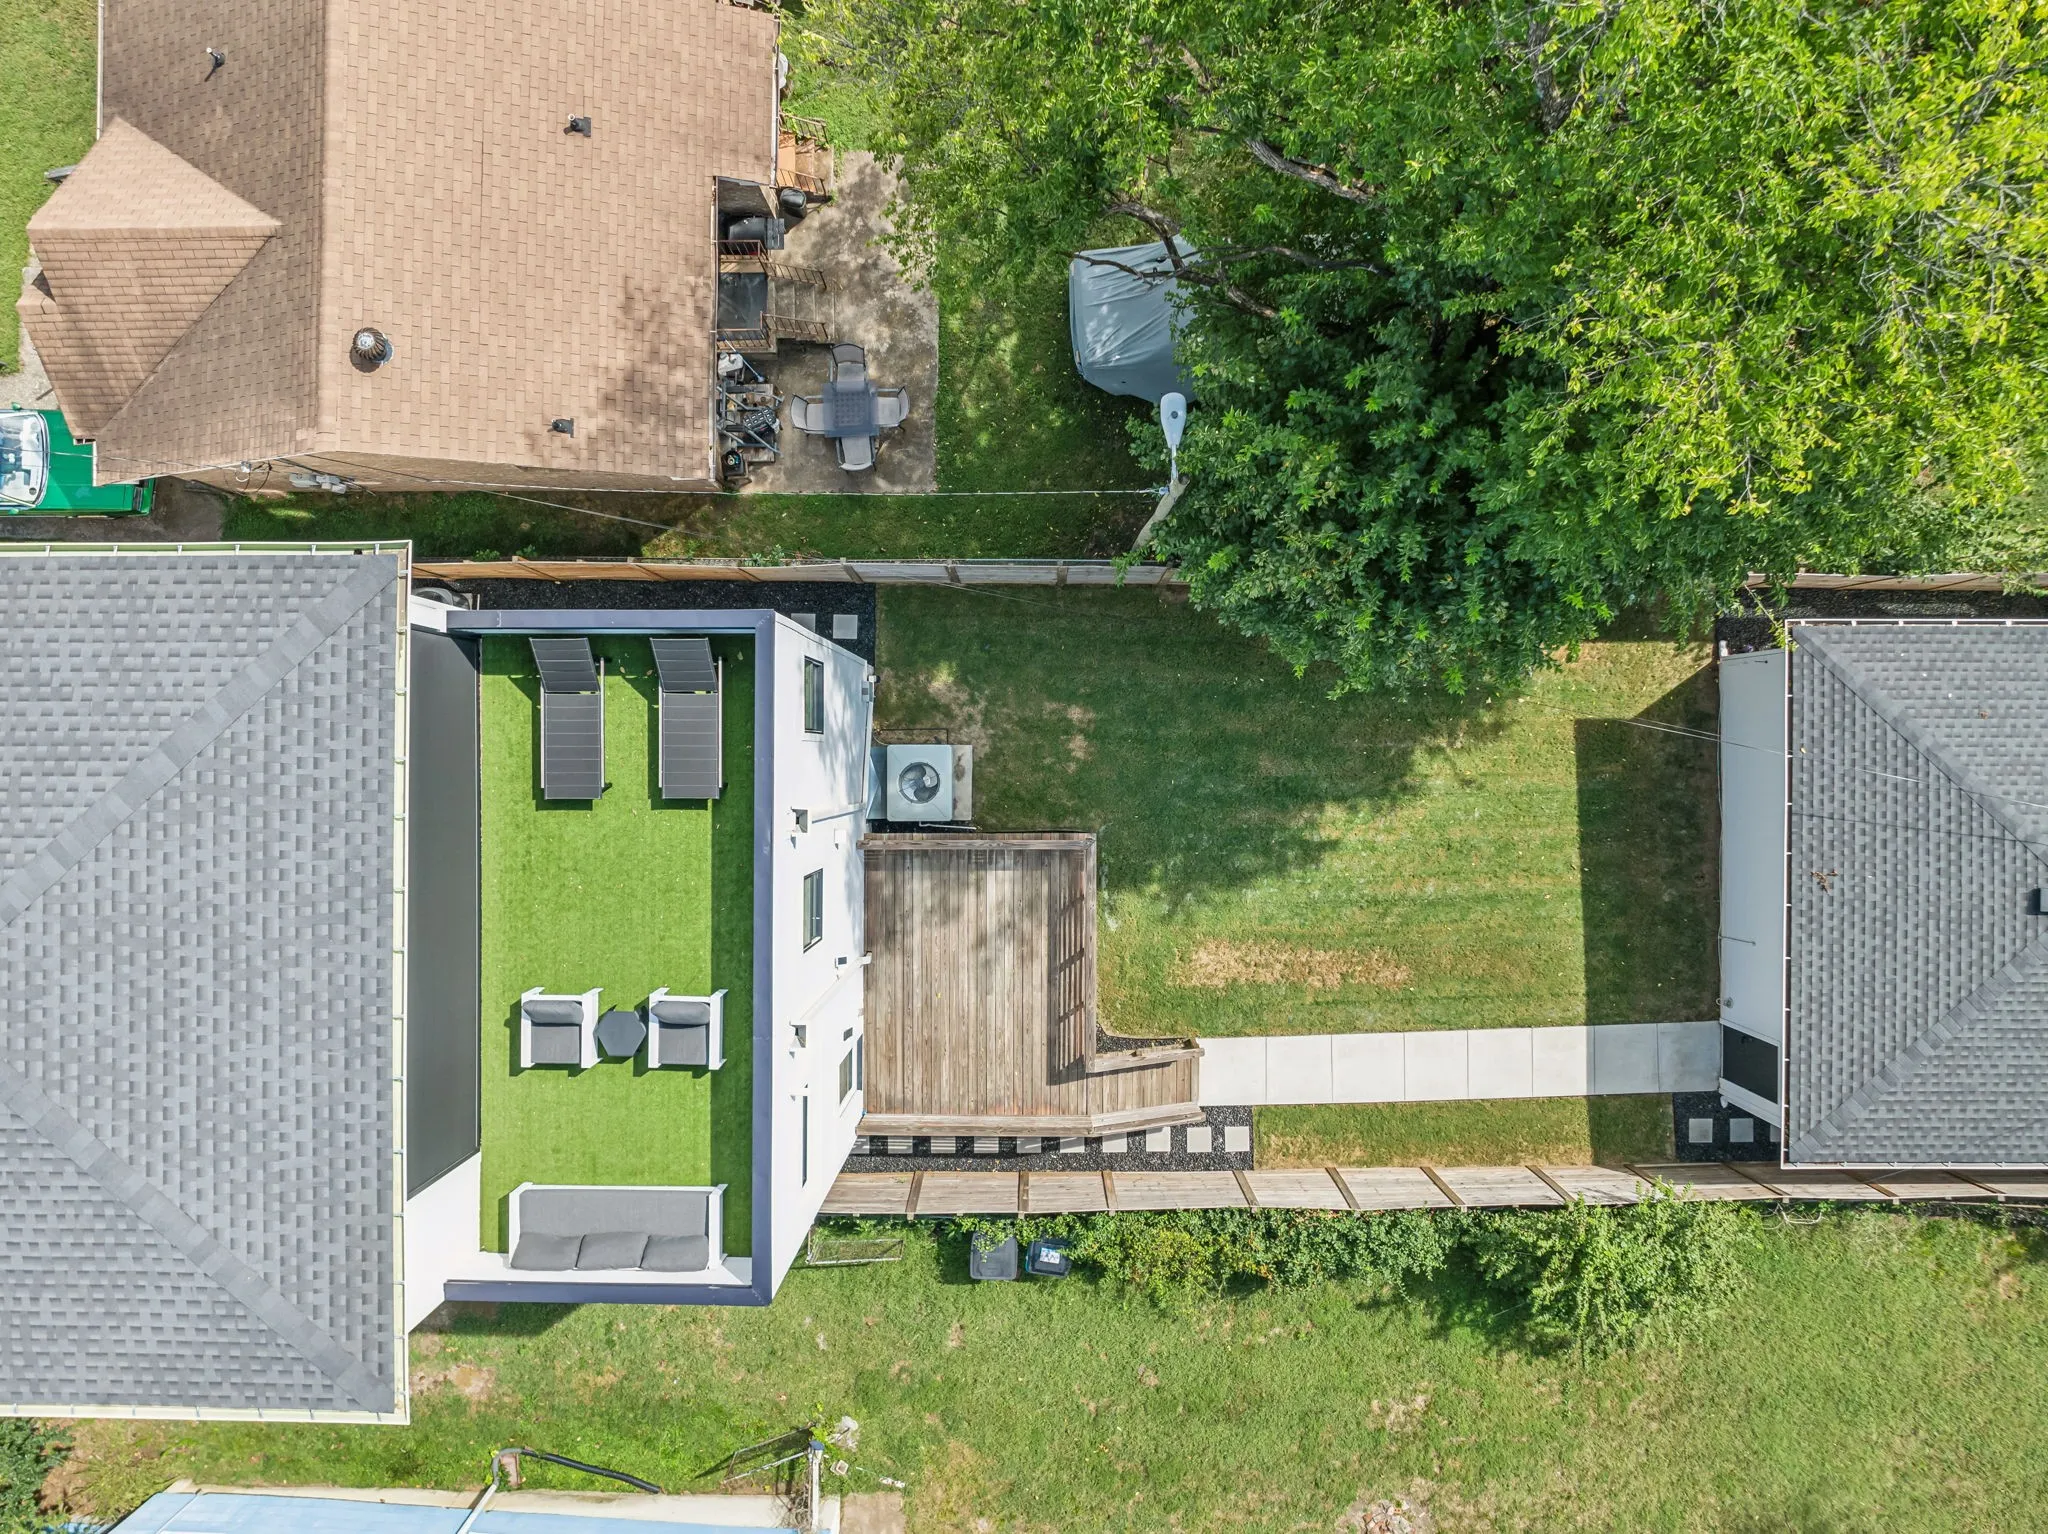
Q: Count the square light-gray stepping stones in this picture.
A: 15